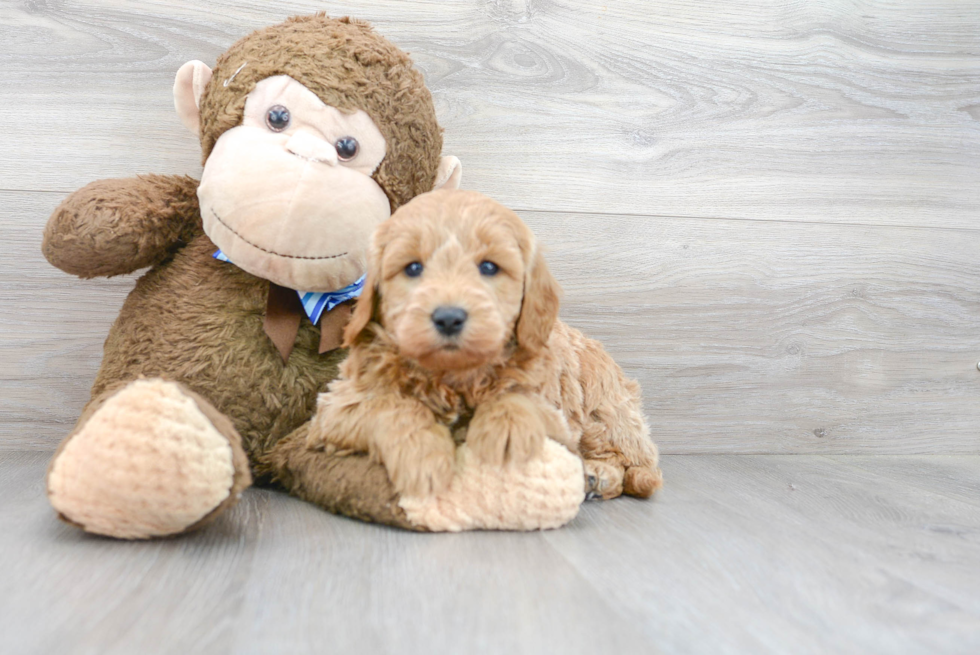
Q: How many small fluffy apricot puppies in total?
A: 1